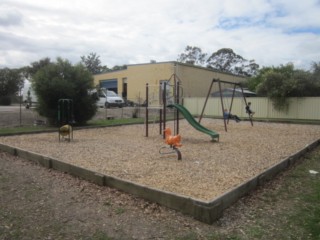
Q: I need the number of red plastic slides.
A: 0